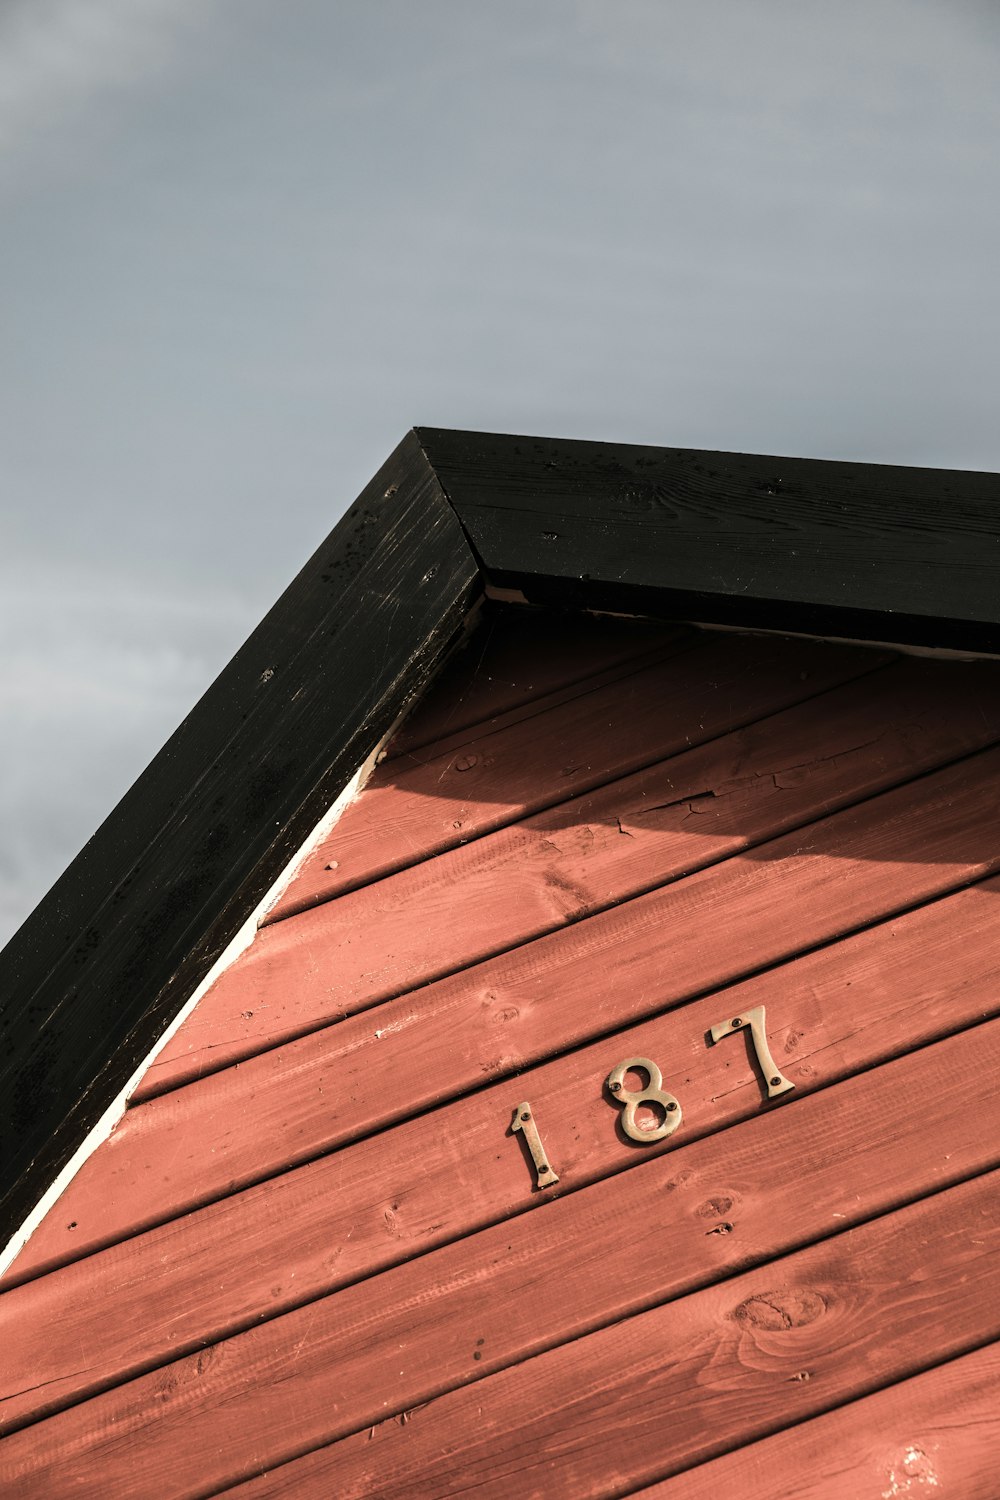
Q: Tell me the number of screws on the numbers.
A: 6